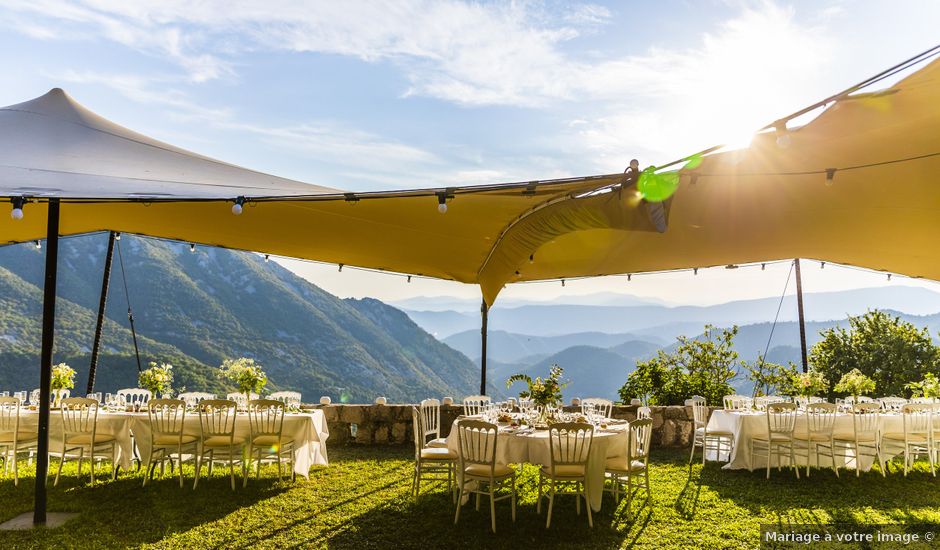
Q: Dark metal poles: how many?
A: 4